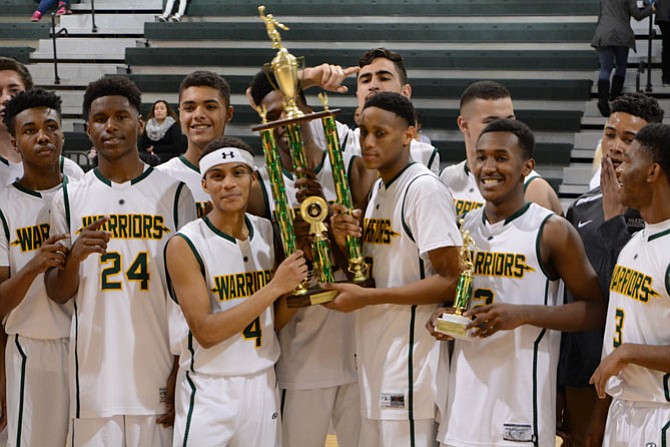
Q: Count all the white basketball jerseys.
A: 11